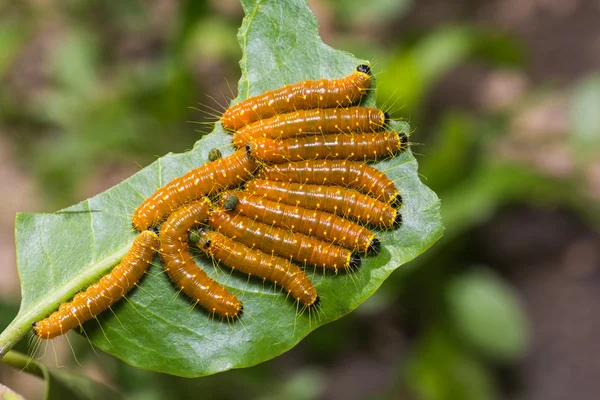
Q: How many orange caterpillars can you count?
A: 11